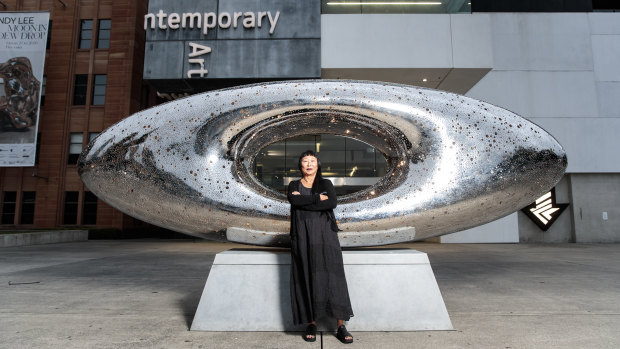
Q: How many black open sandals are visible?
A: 2